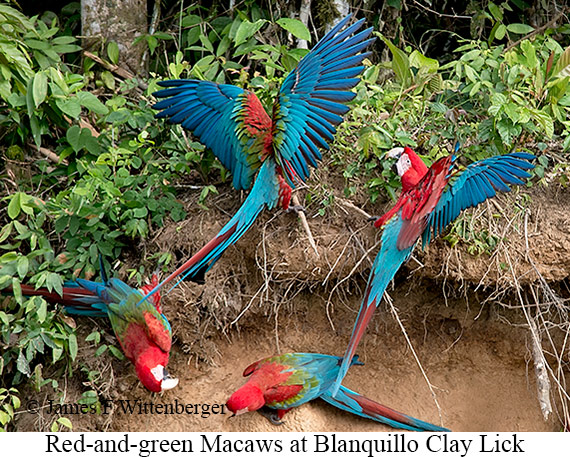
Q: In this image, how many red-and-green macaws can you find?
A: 4